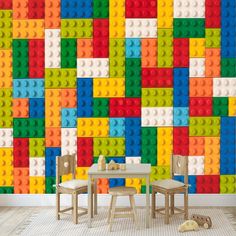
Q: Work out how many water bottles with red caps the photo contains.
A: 0